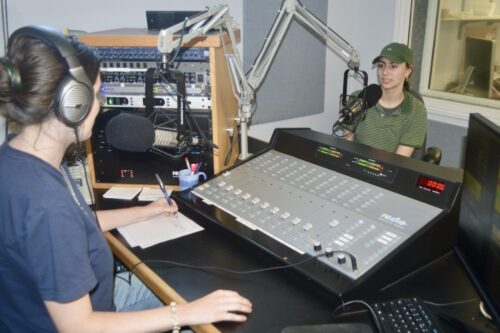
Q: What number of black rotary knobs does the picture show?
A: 3